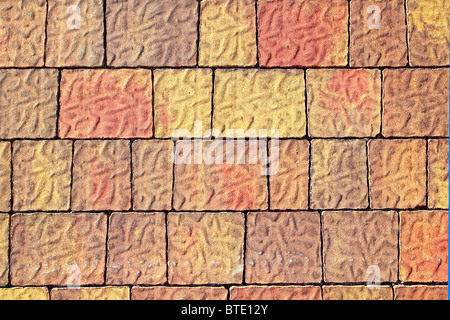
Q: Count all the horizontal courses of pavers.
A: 5